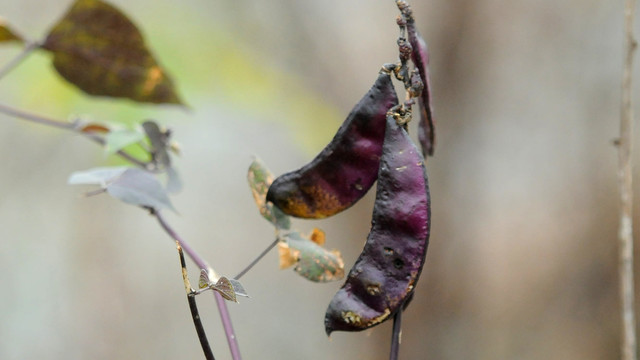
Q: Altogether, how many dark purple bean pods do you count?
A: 3